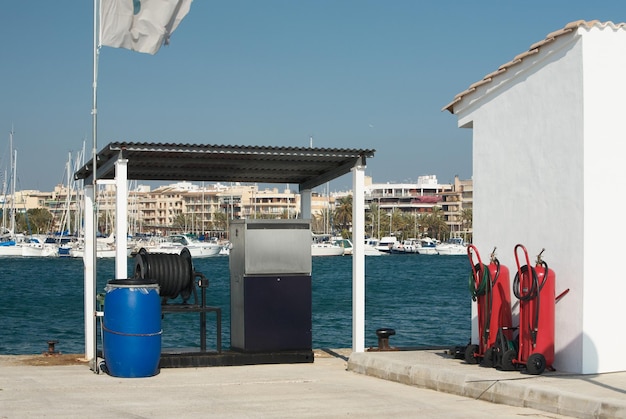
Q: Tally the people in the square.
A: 0